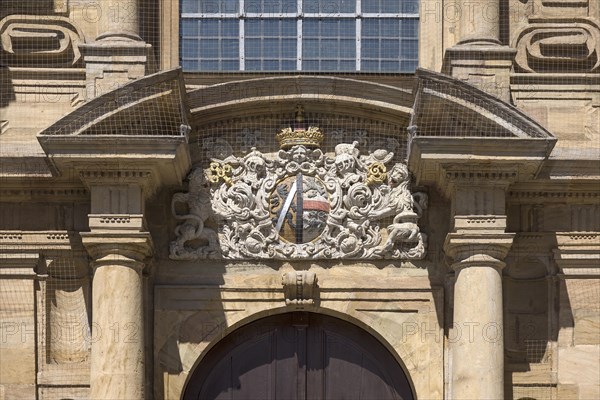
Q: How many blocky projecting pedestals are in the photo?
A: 2